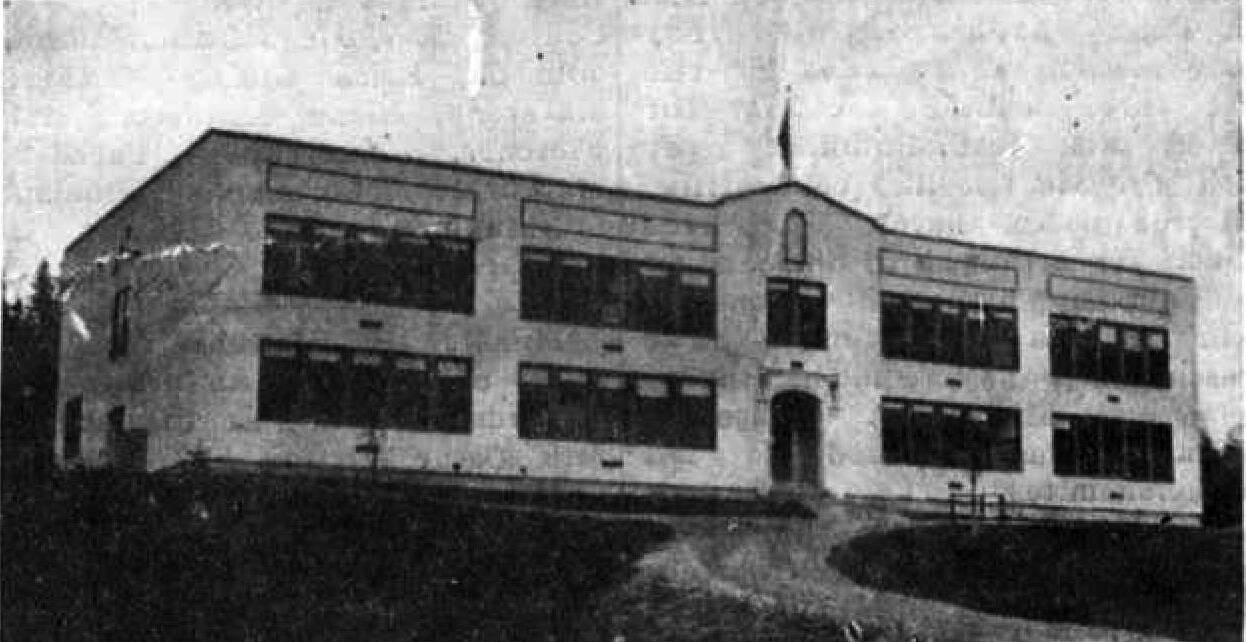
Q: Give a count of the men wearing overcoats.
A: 0